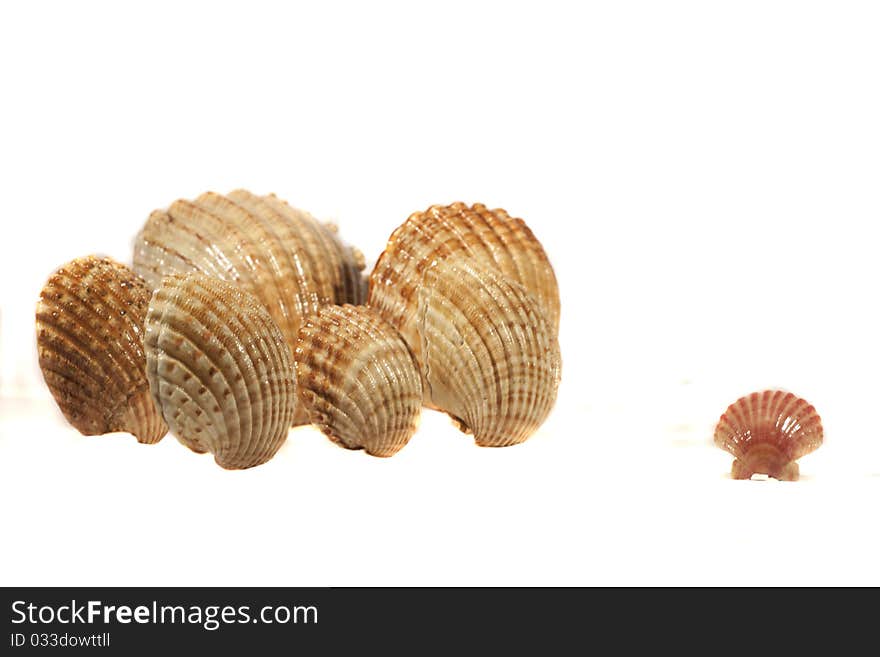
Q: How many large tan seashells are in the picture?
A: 6